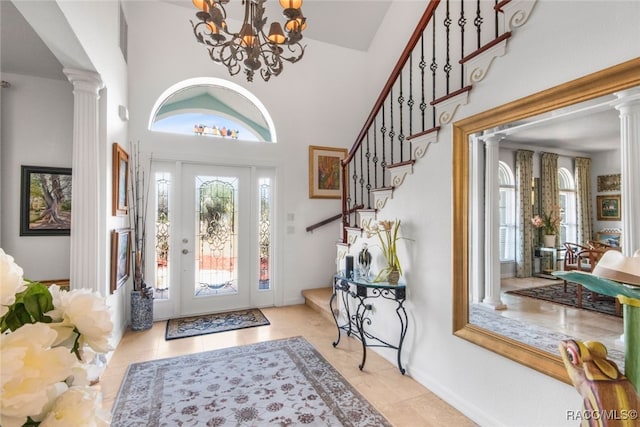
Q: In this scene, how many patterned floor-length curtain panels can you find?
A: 3